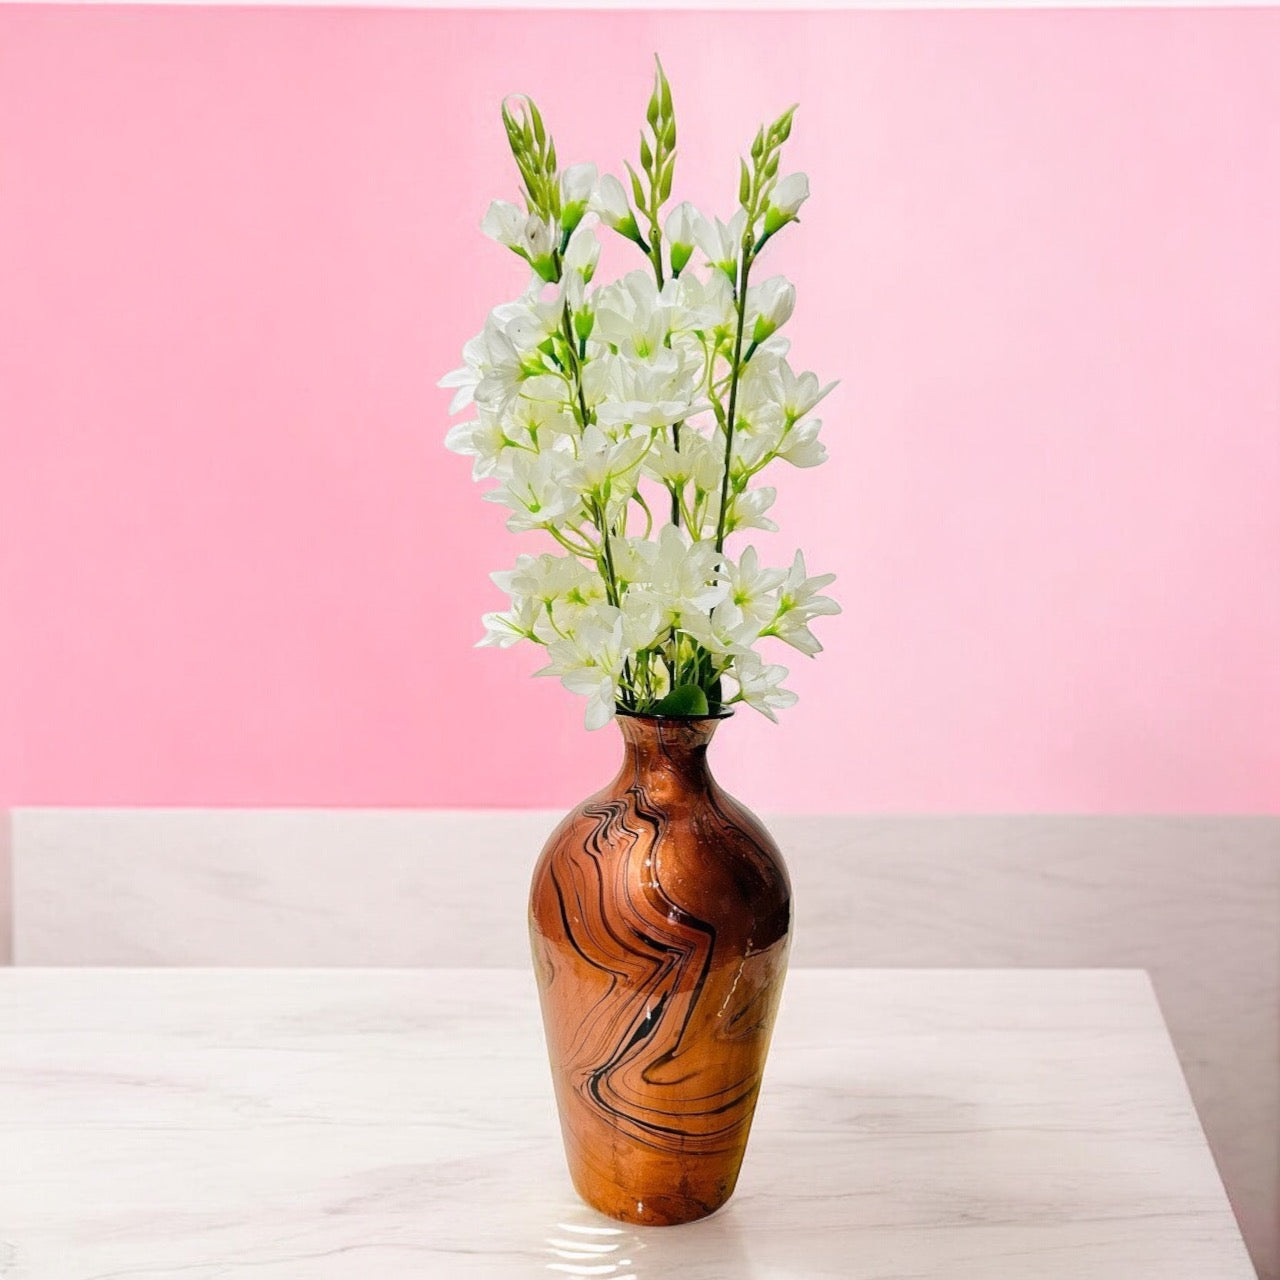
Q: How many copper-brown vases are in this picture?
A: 1